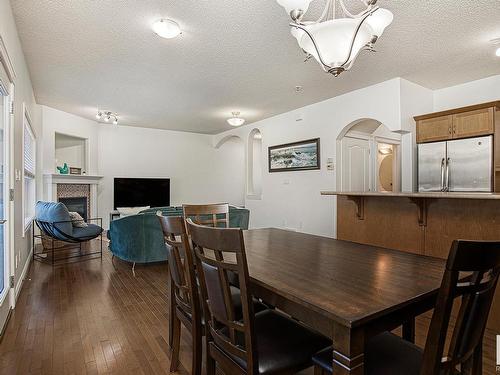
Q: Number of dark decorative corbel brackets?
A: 2